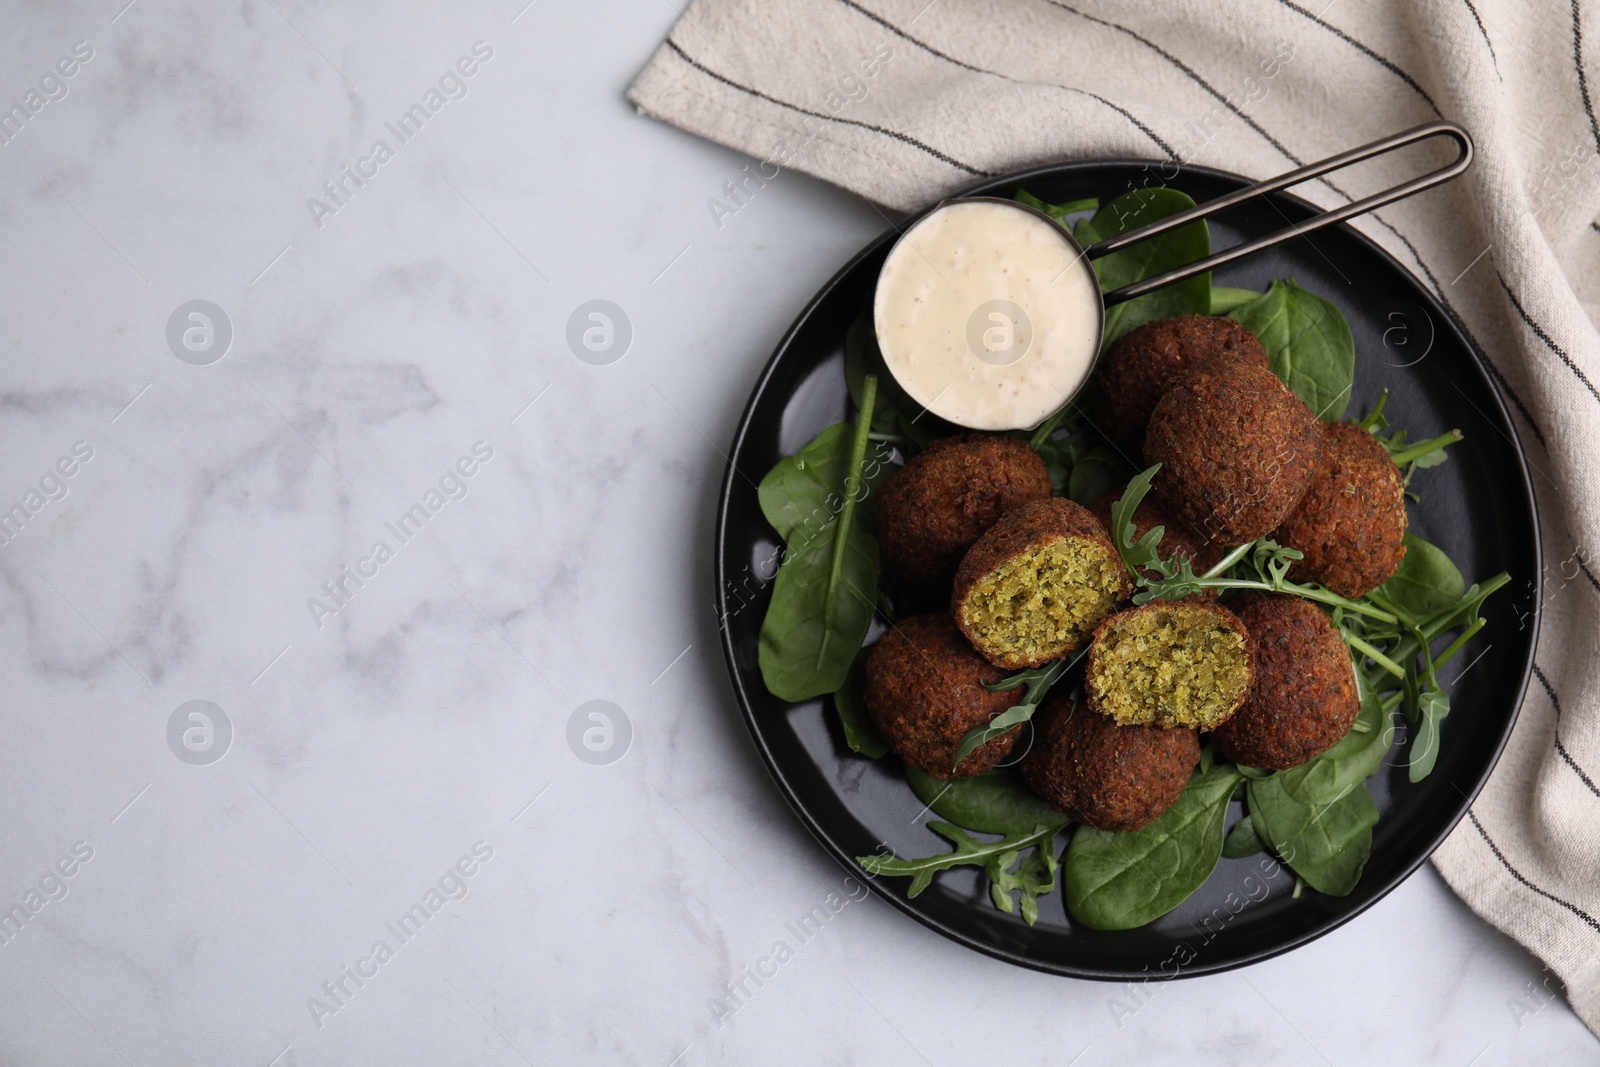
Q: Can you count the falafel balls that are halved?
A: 2